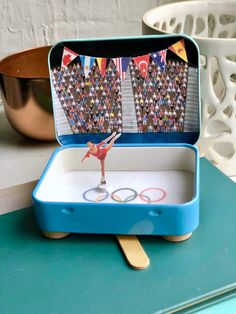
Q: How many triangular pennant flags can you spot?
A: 7